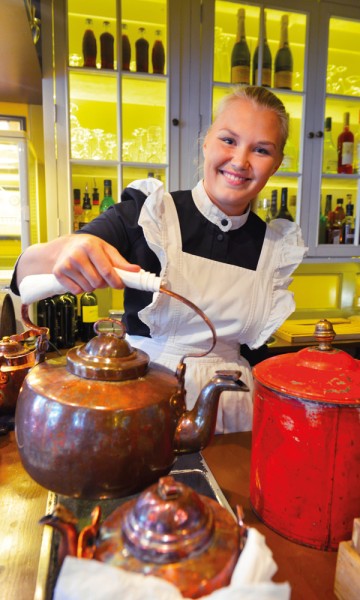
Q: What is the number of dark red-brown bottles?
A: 5